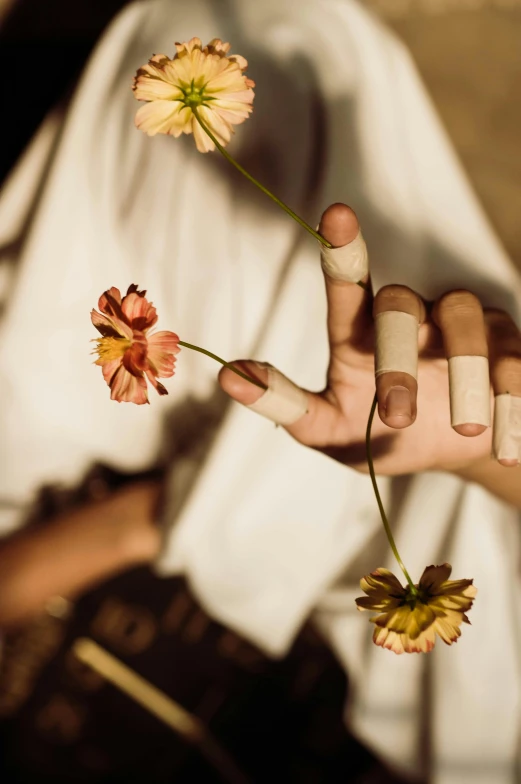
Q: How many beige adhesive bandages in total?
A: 5